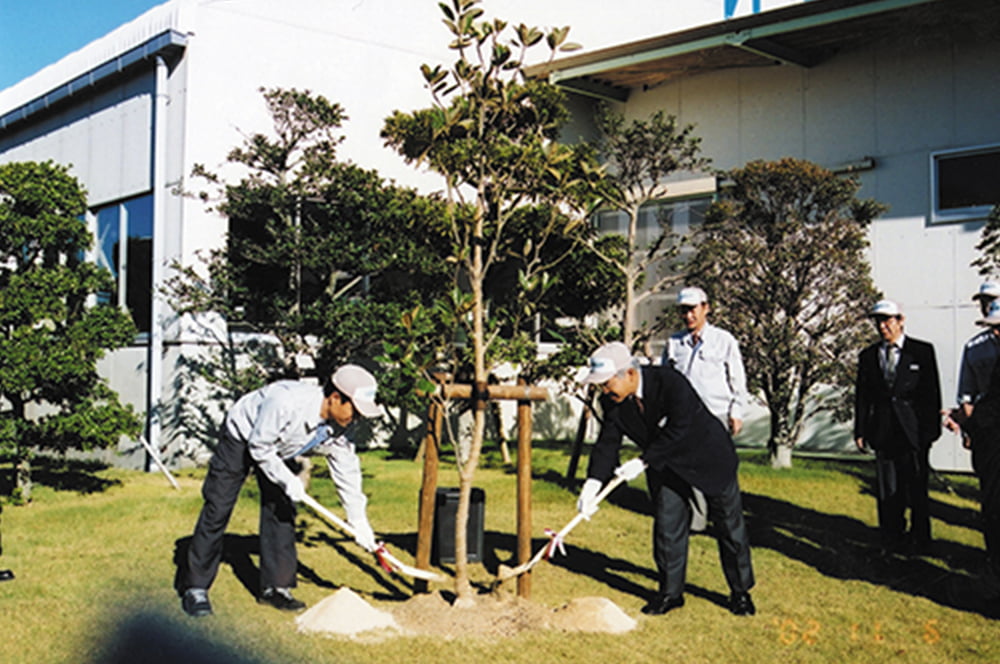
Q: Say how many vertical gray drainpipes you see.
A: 1